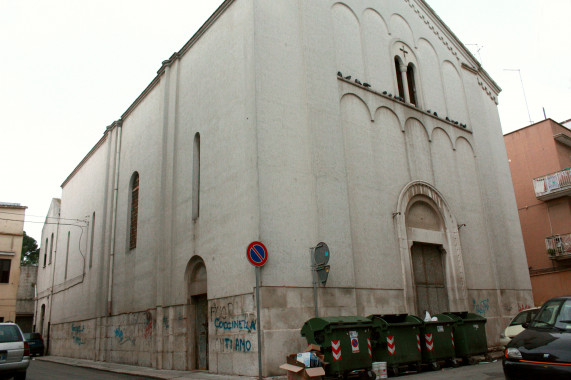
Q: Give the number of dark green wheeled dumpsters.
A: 4